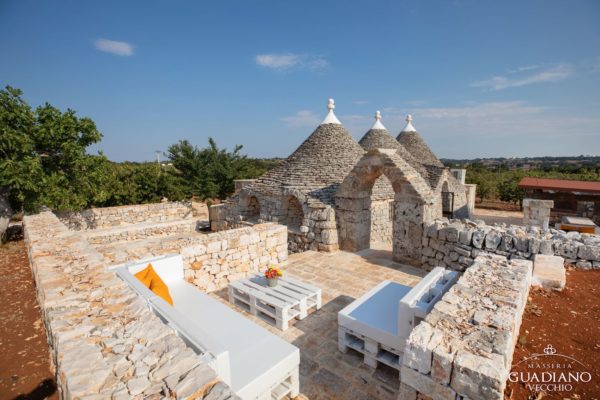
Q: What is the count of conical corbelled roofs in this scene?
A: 3